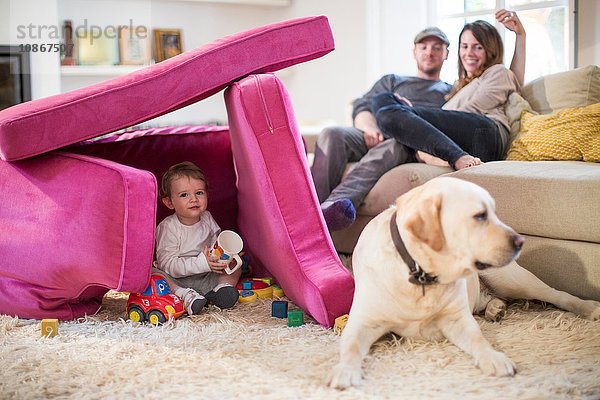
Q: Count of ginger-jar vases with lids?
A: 0